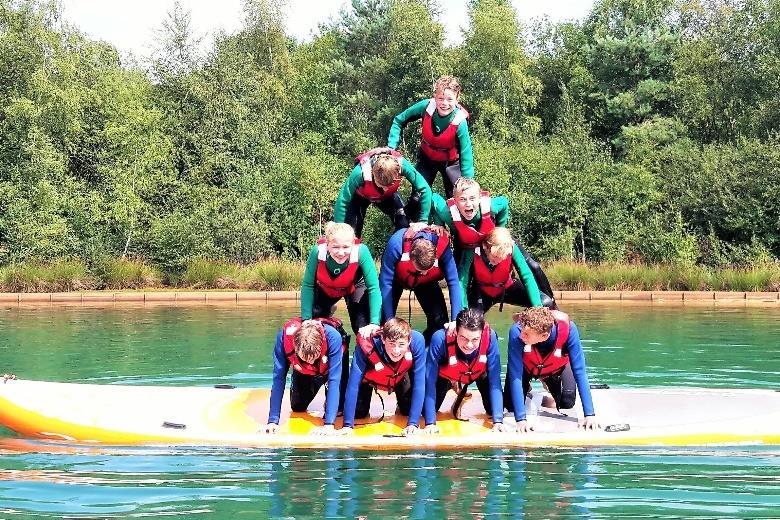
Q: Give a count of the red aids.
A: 10